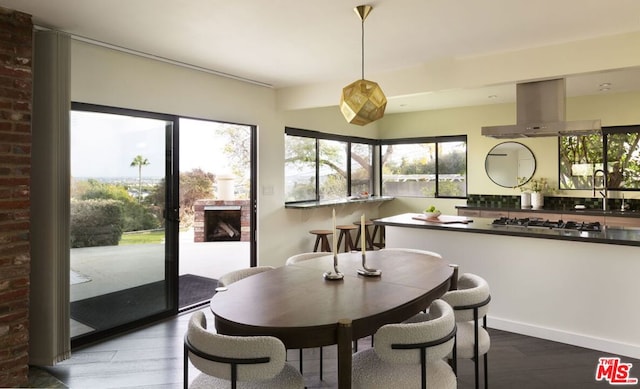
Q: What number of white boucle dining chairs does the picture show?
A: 6